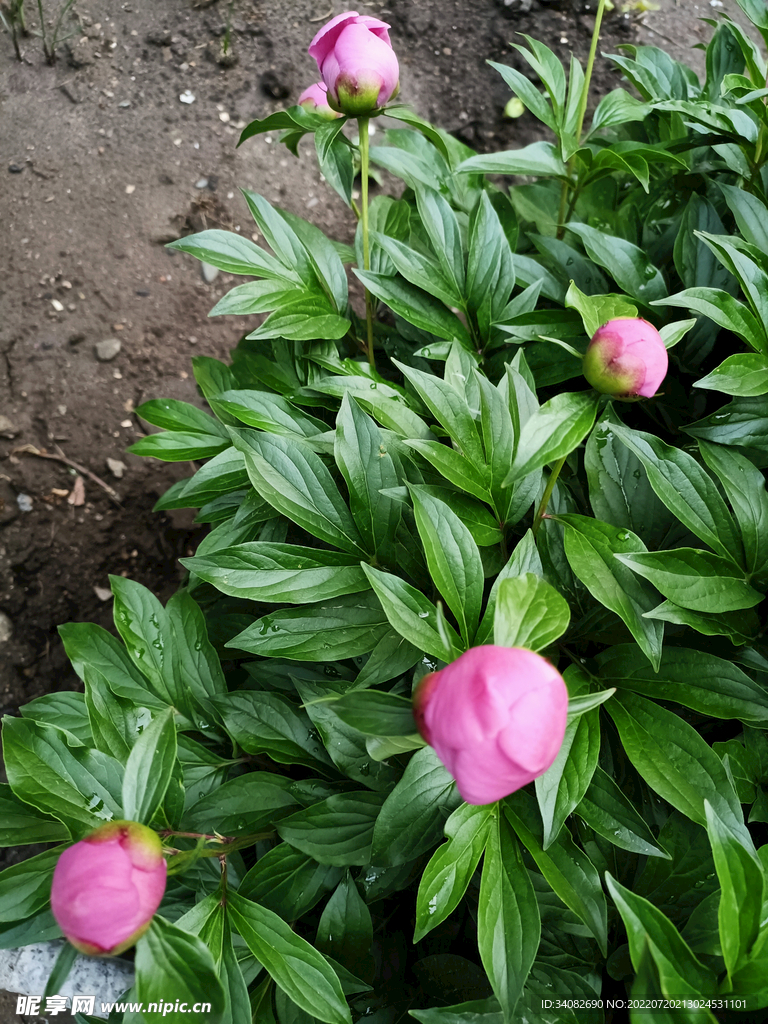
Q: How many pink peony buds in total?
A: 5